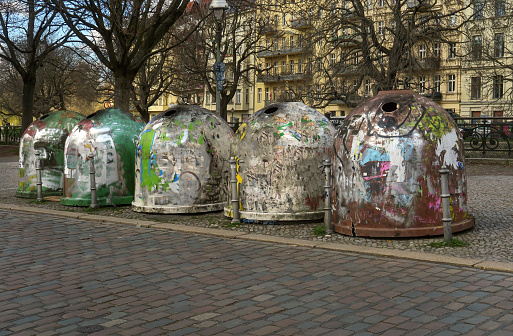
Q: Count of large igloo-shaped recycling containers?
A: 5